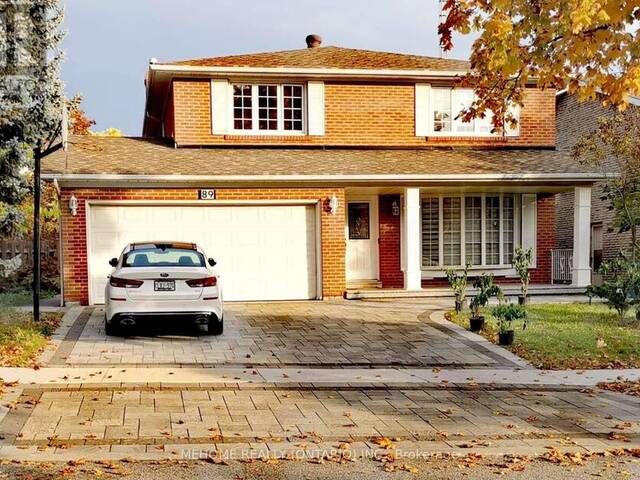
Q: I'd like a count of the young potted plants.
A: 4